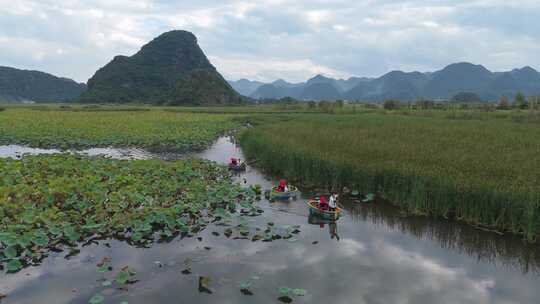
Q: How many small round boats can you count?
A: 3